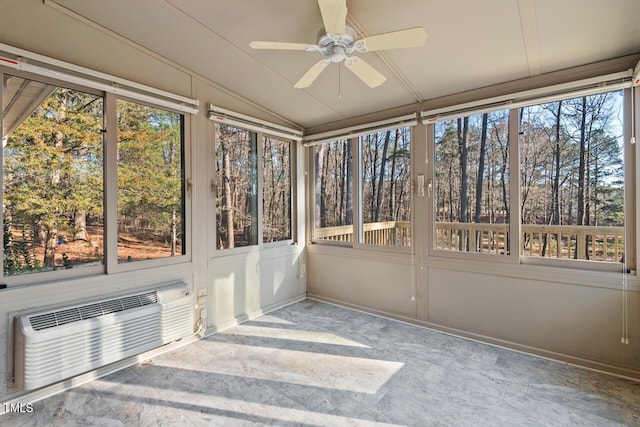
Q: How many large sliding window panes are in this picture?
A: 8